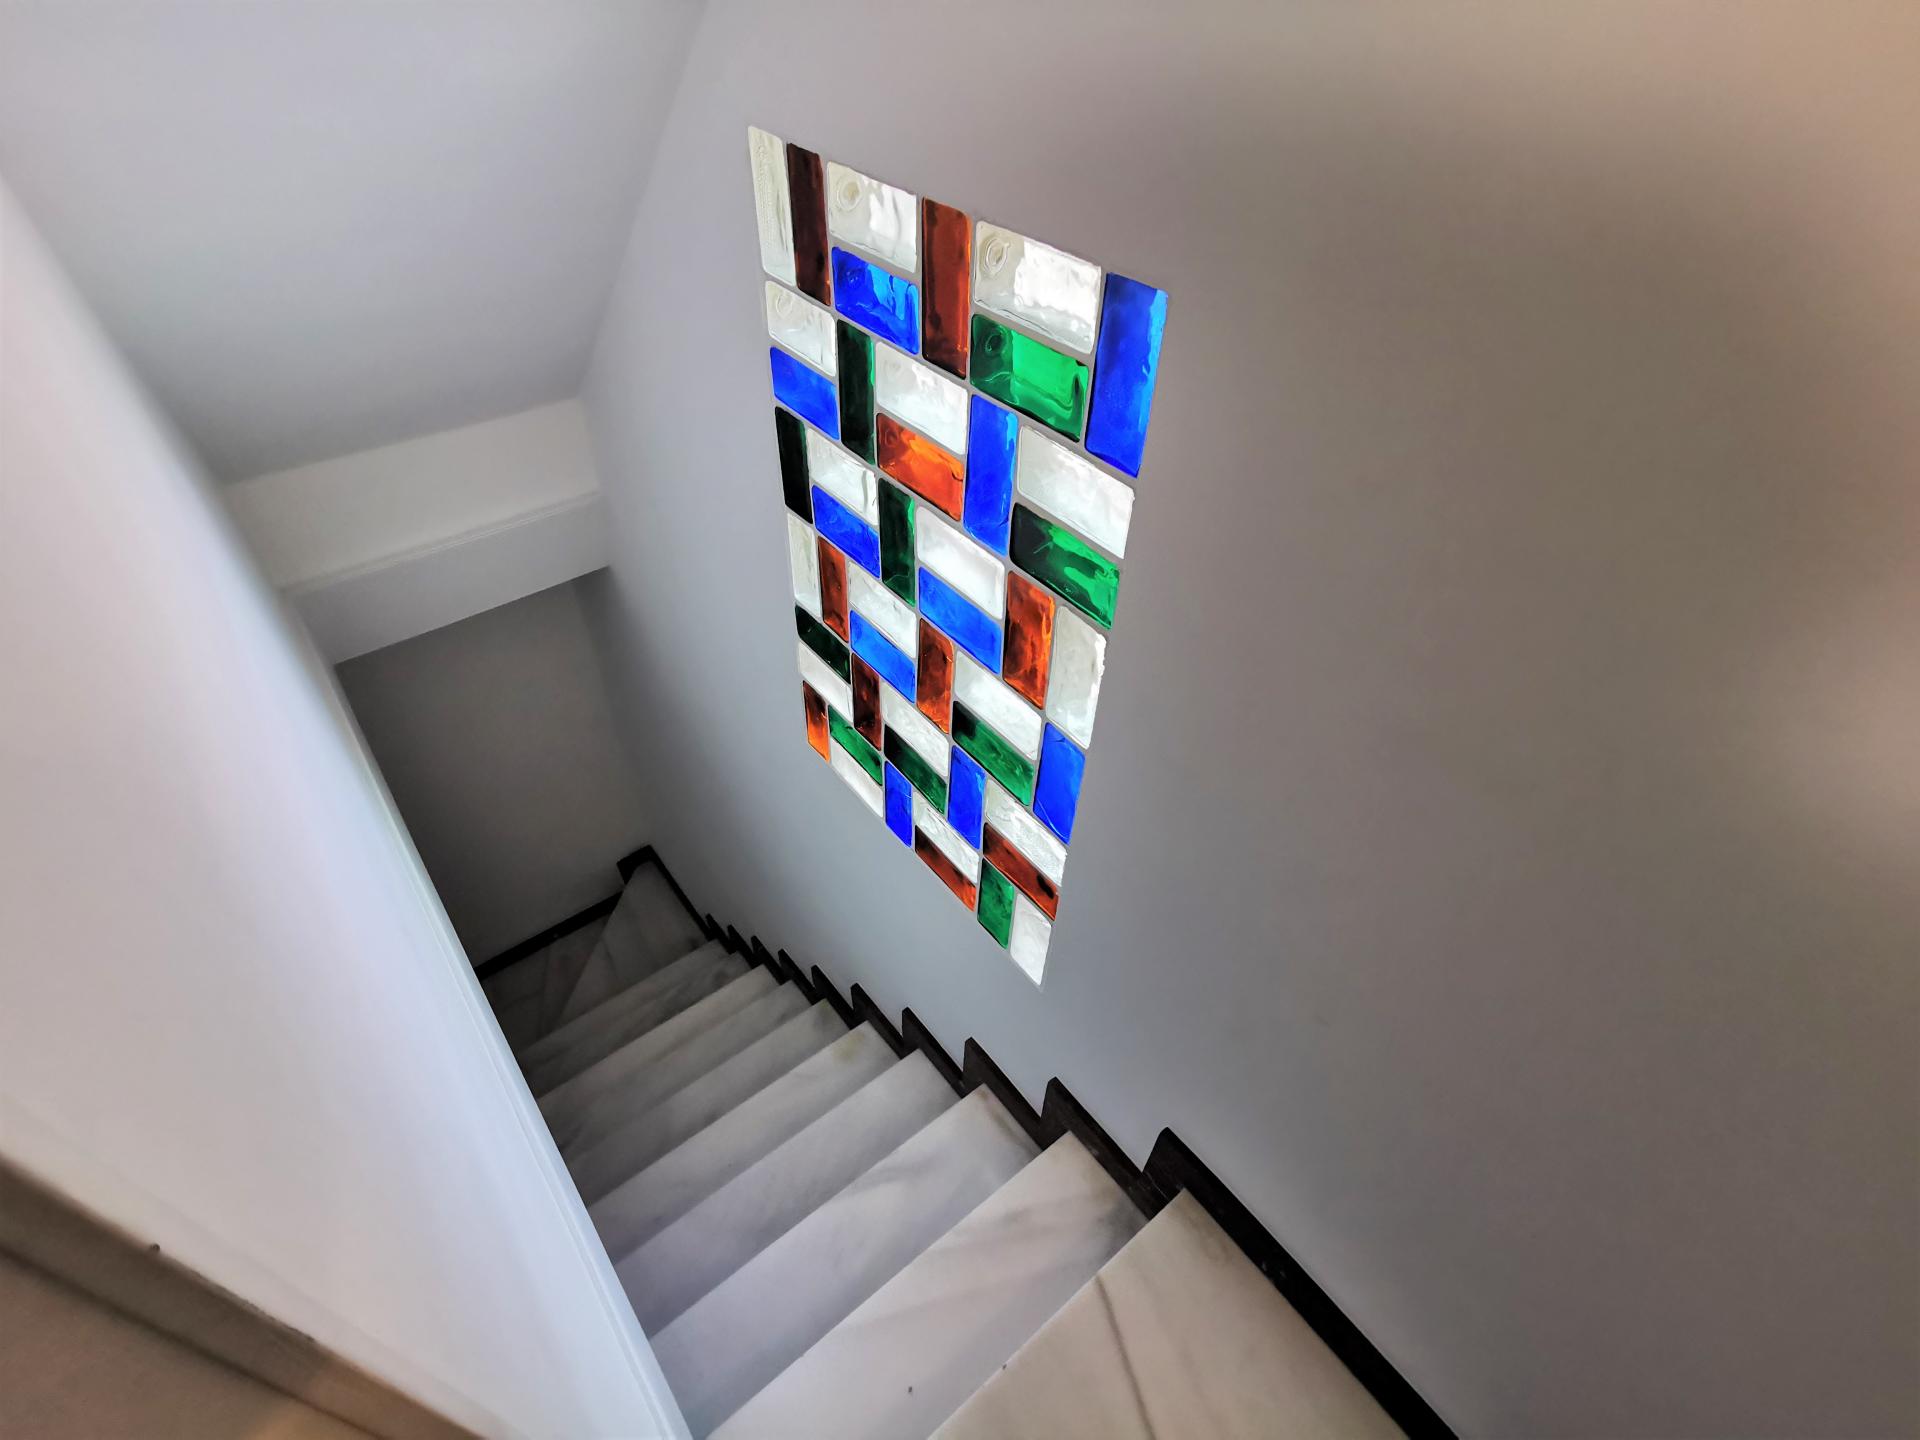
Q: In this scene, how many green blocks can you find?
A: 10